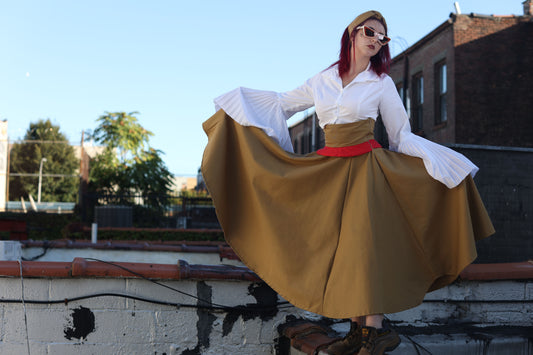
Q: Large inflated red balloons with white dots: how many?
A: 0